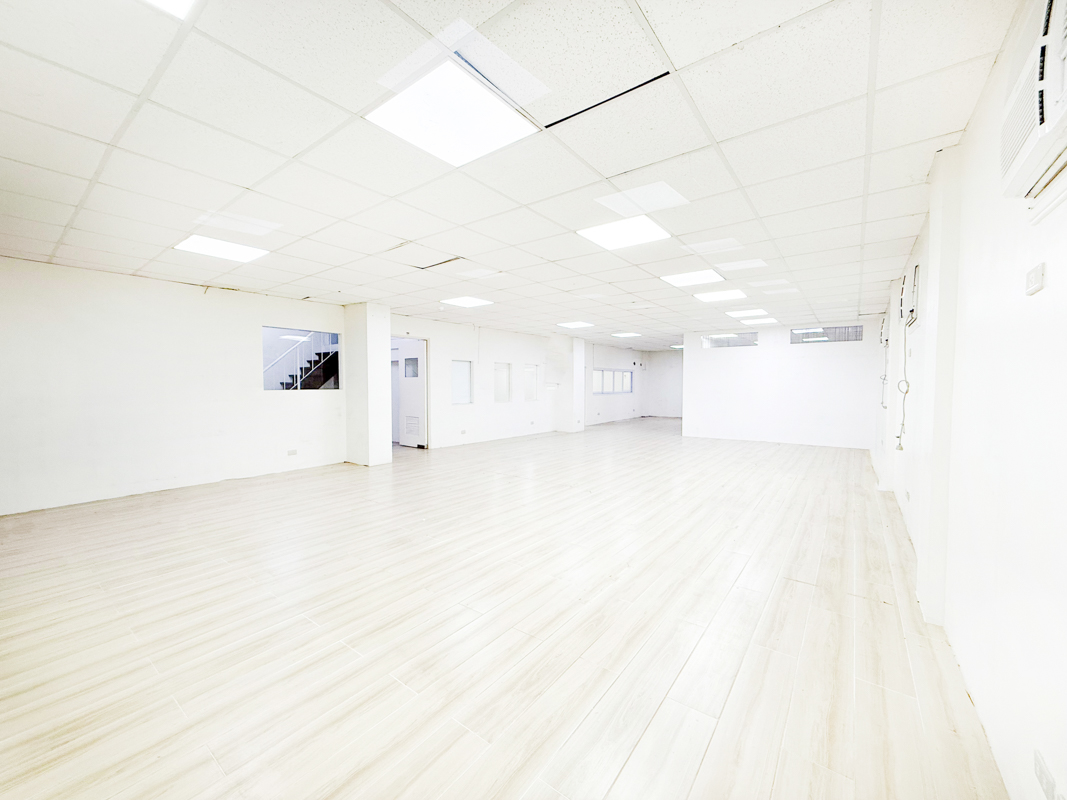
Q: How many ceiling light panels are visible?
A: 12